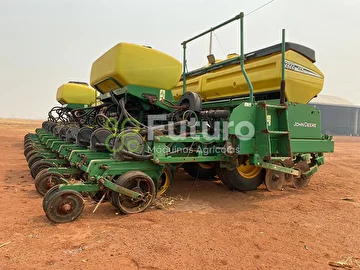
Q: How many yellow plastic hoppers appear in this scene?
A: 3